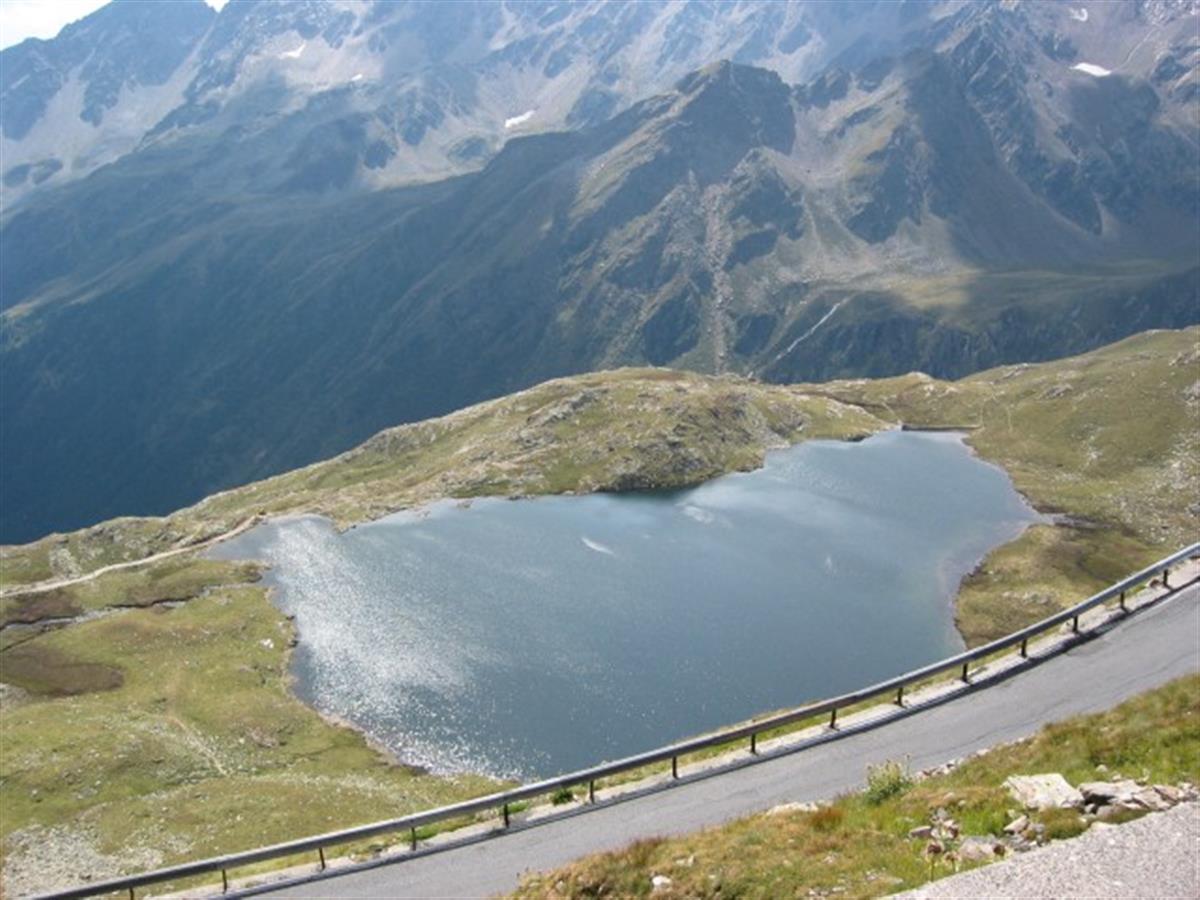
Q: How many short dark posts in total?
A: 15